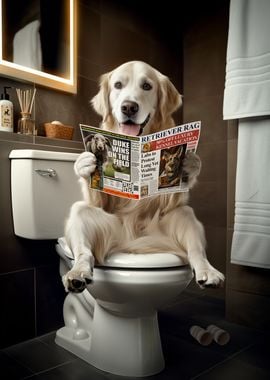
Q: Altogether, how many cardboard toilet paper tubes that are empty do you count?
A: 2